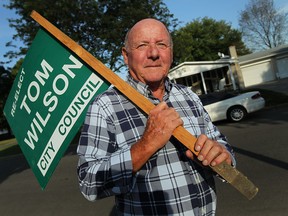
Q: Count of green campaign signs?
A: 1